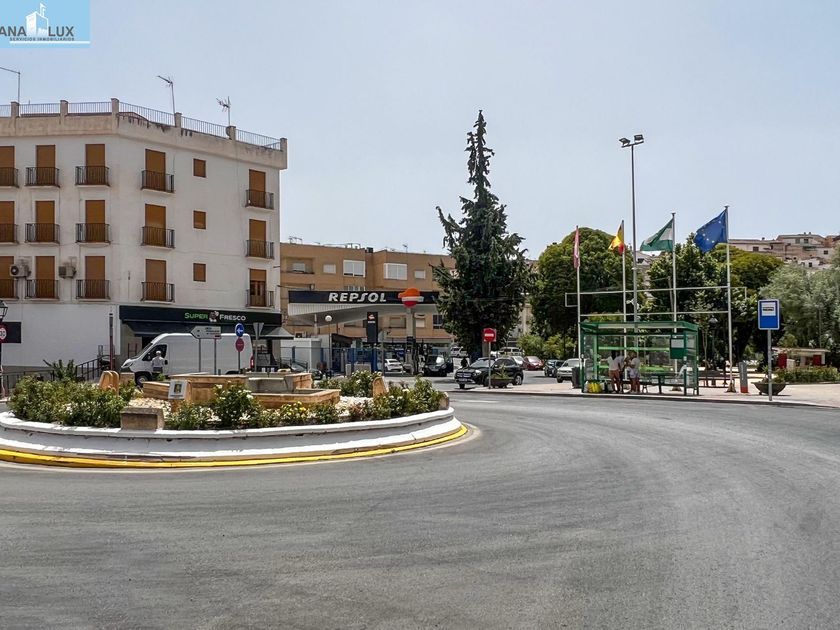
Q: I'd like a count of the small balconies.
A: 15